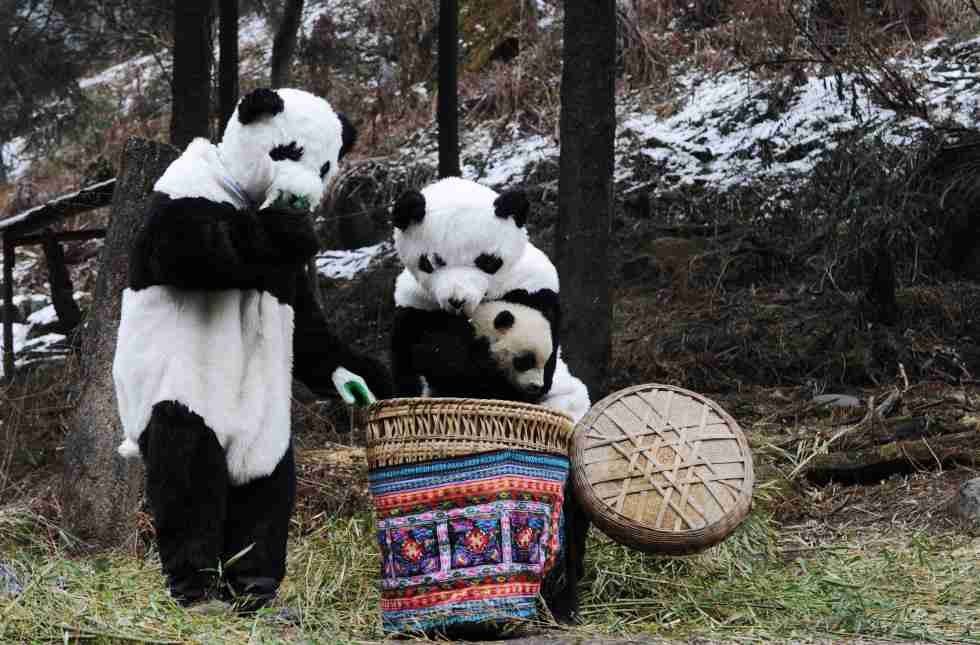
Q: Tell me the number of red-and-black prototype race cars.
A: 0